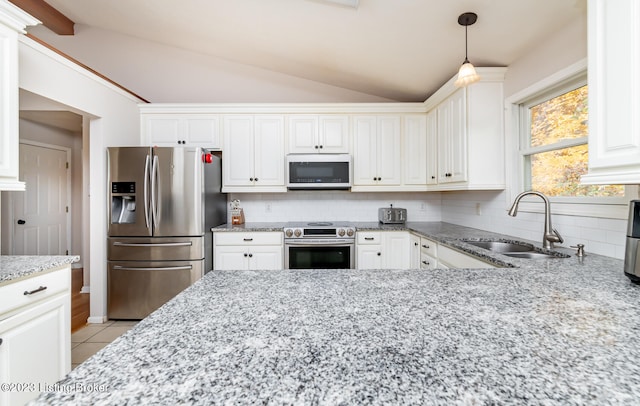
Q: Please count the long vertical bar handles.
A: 2